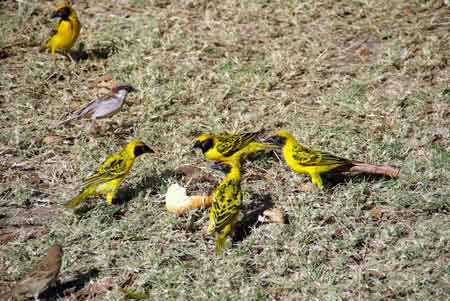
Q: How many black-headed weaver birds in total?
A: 5